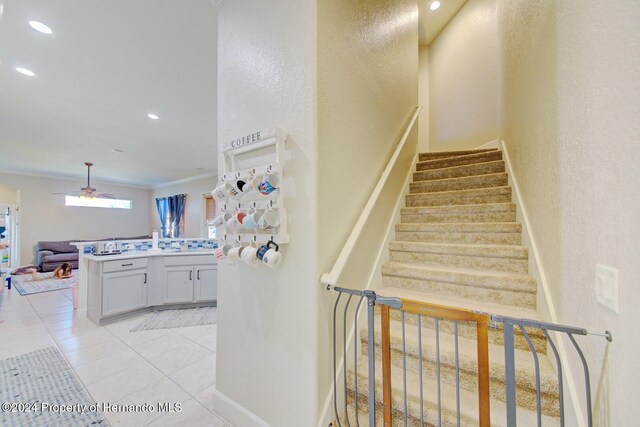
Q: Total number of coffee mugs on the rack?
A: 12